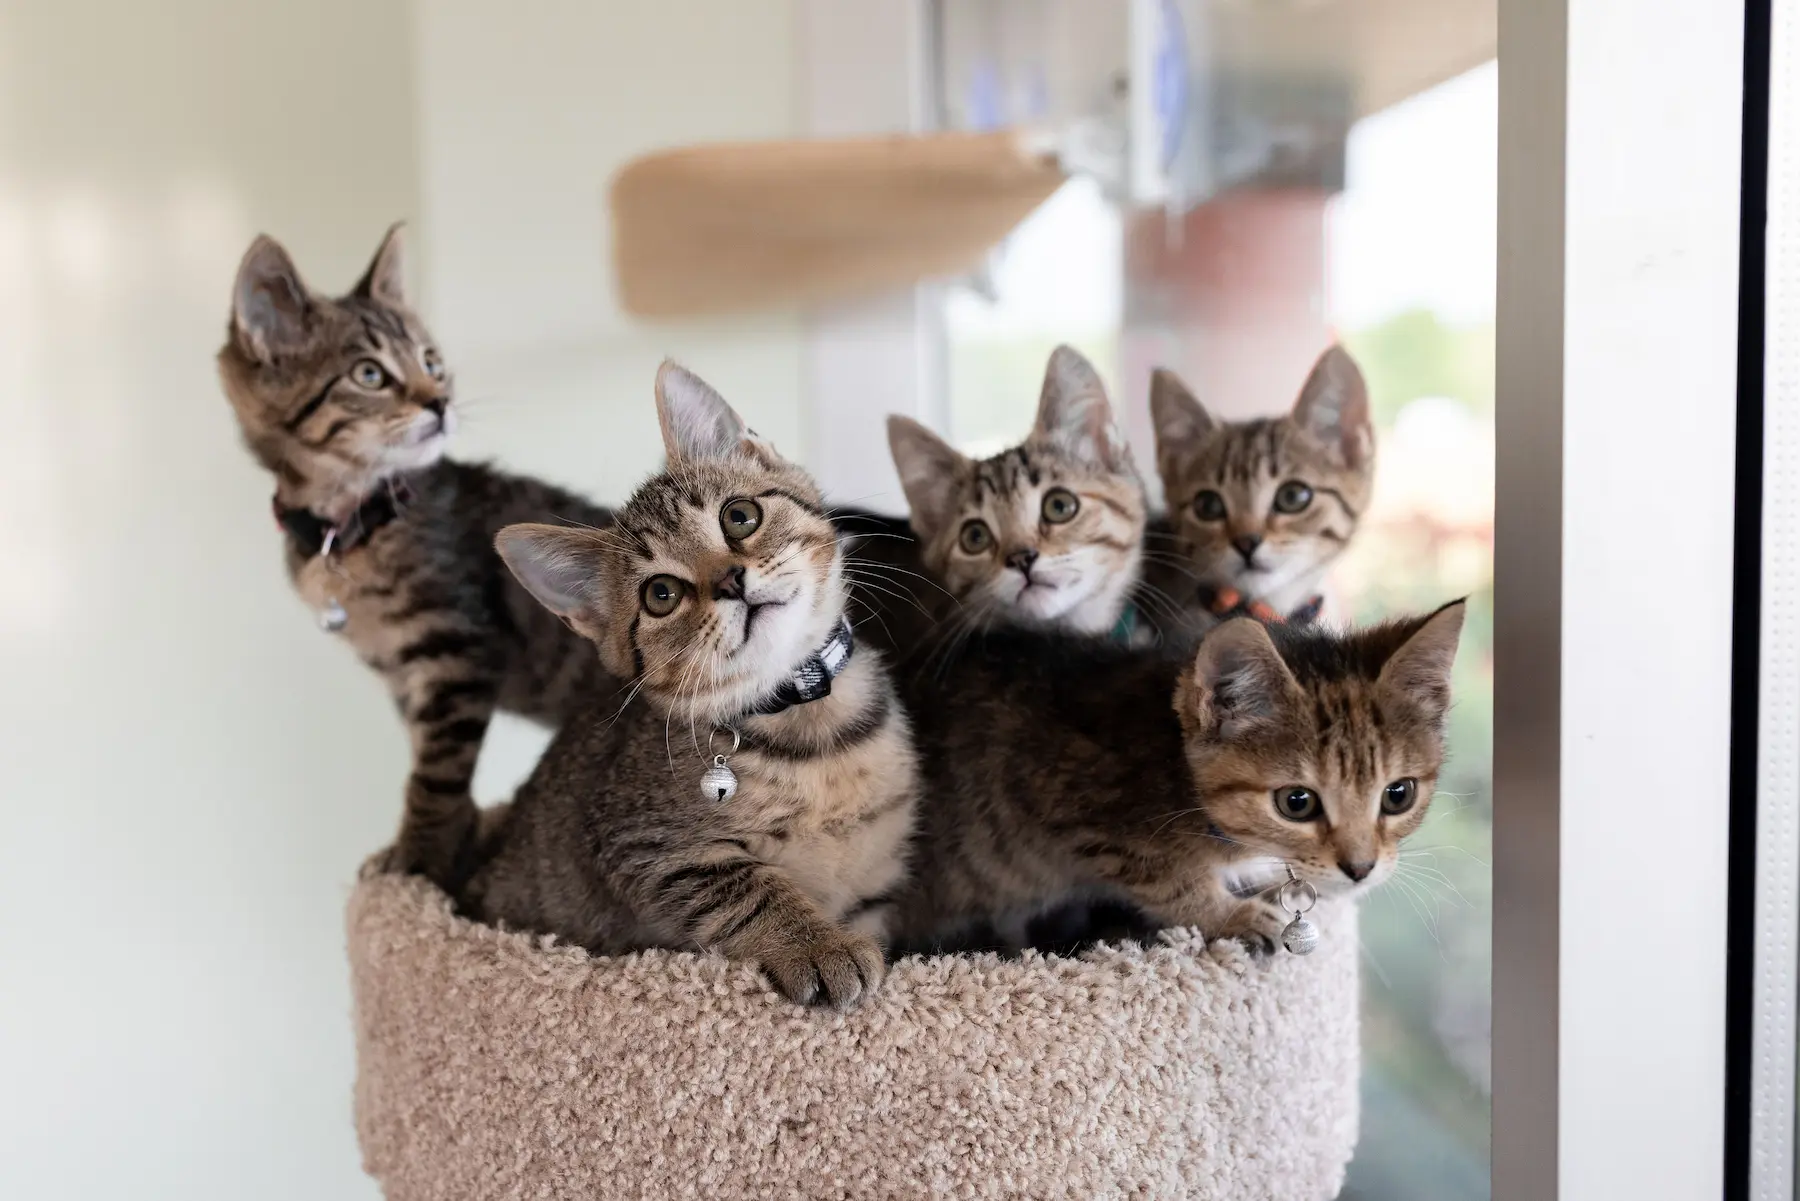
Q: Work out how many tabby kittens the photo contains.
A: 5